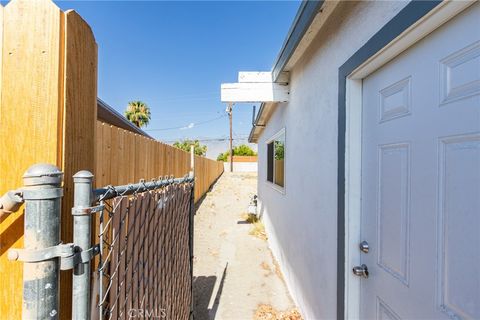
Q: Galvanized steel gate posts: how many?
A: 2